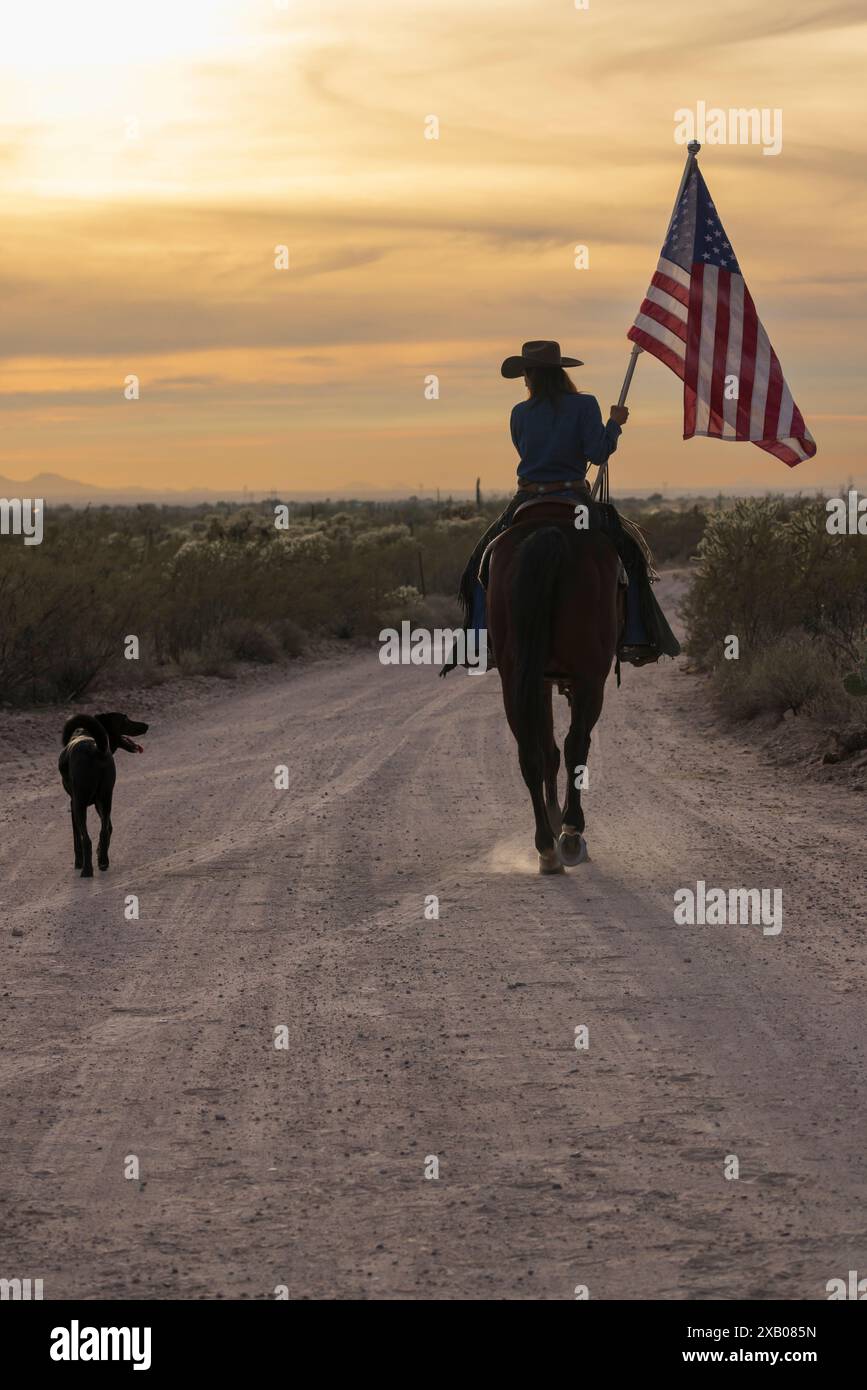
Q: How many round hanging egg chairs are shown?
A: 0